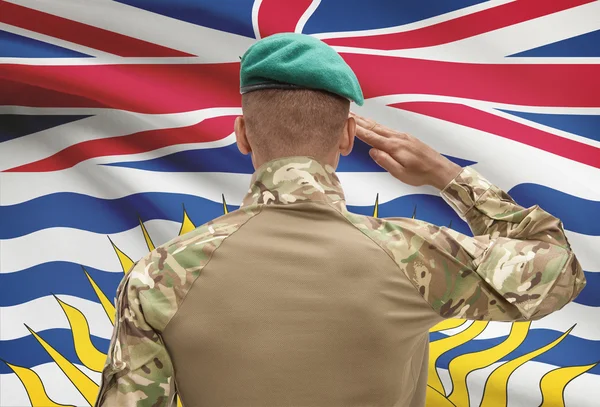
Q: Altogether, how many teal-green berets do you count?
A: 1